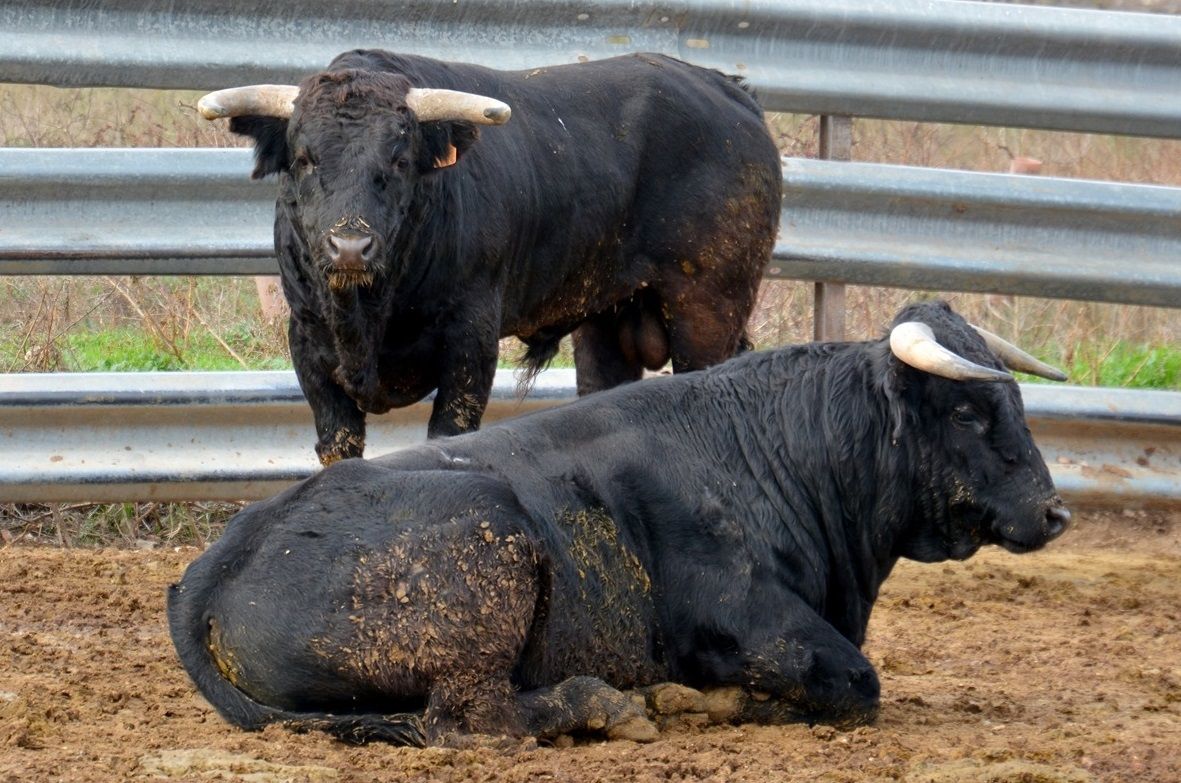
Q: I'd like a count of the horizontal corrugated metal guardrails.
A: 3